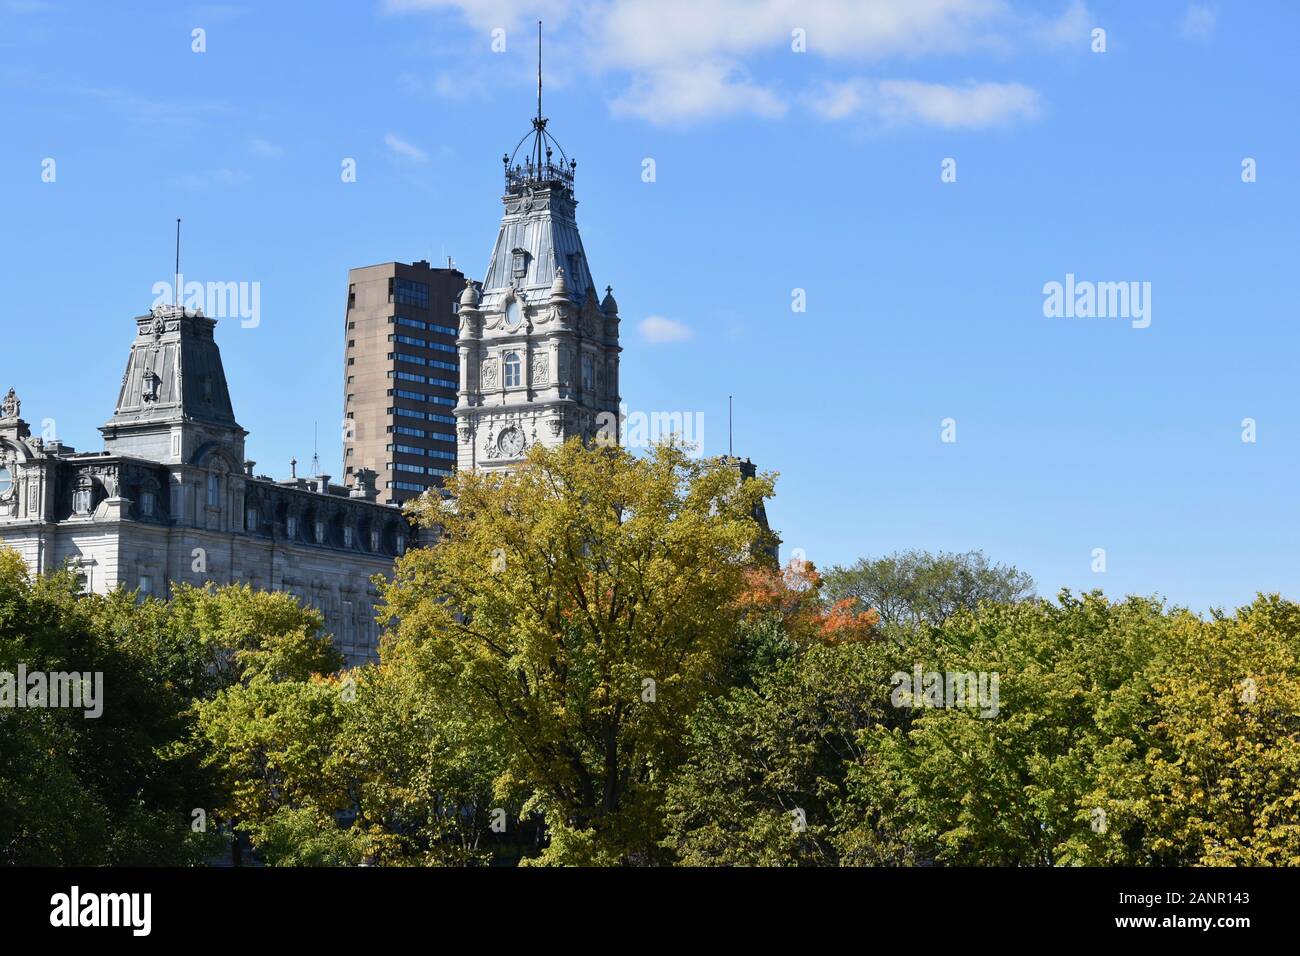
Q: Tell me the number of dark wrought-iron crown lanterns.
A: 1